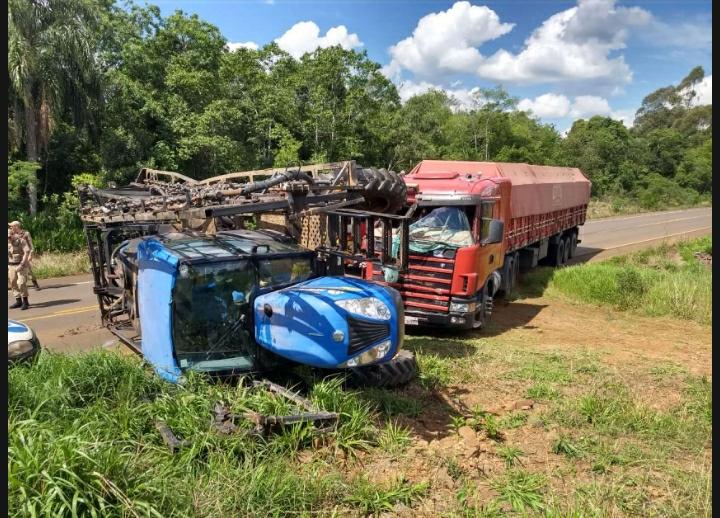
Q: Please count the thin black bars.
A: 2